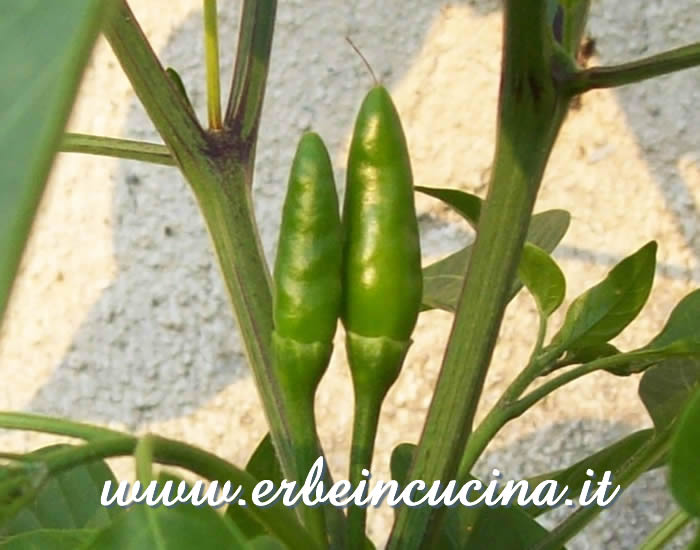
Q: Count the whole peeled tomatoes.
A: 0